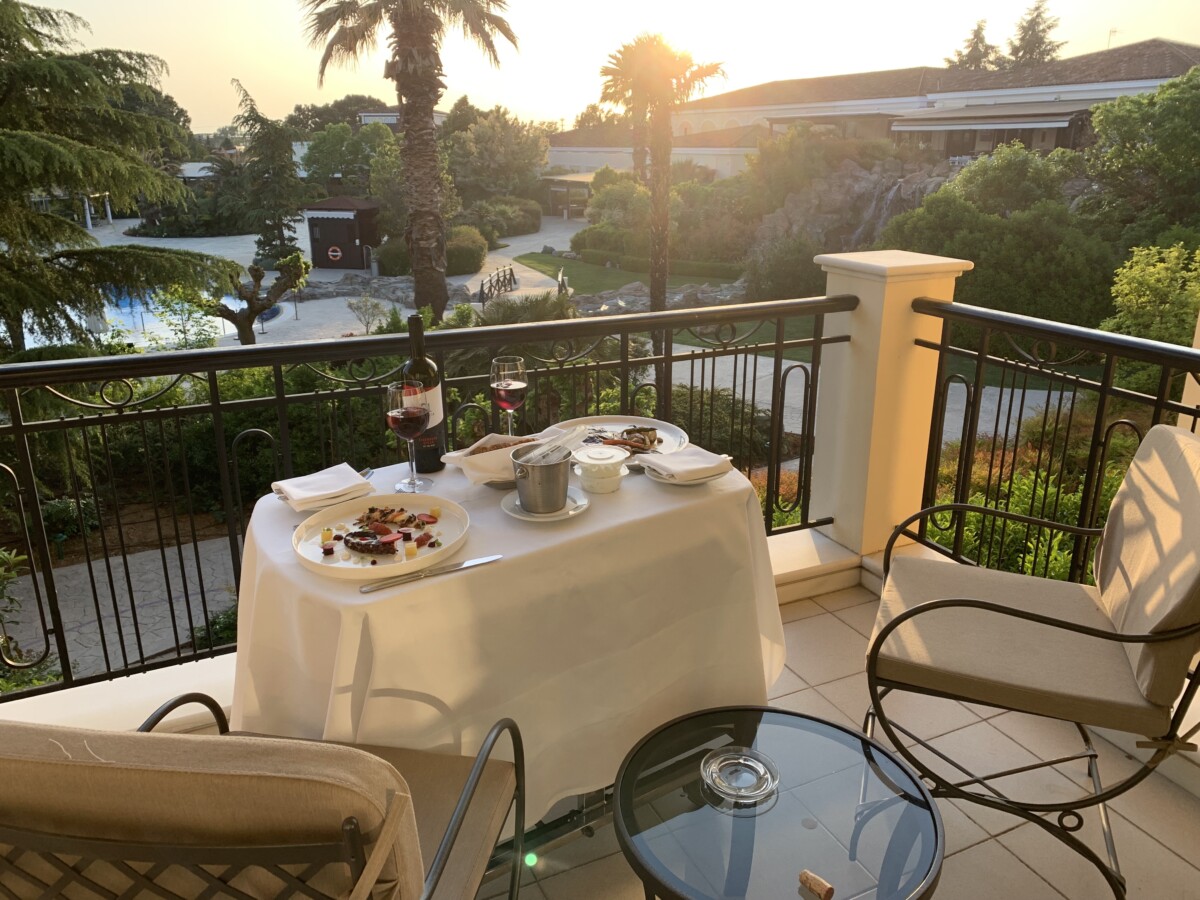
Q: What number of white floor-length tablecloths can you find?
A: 1